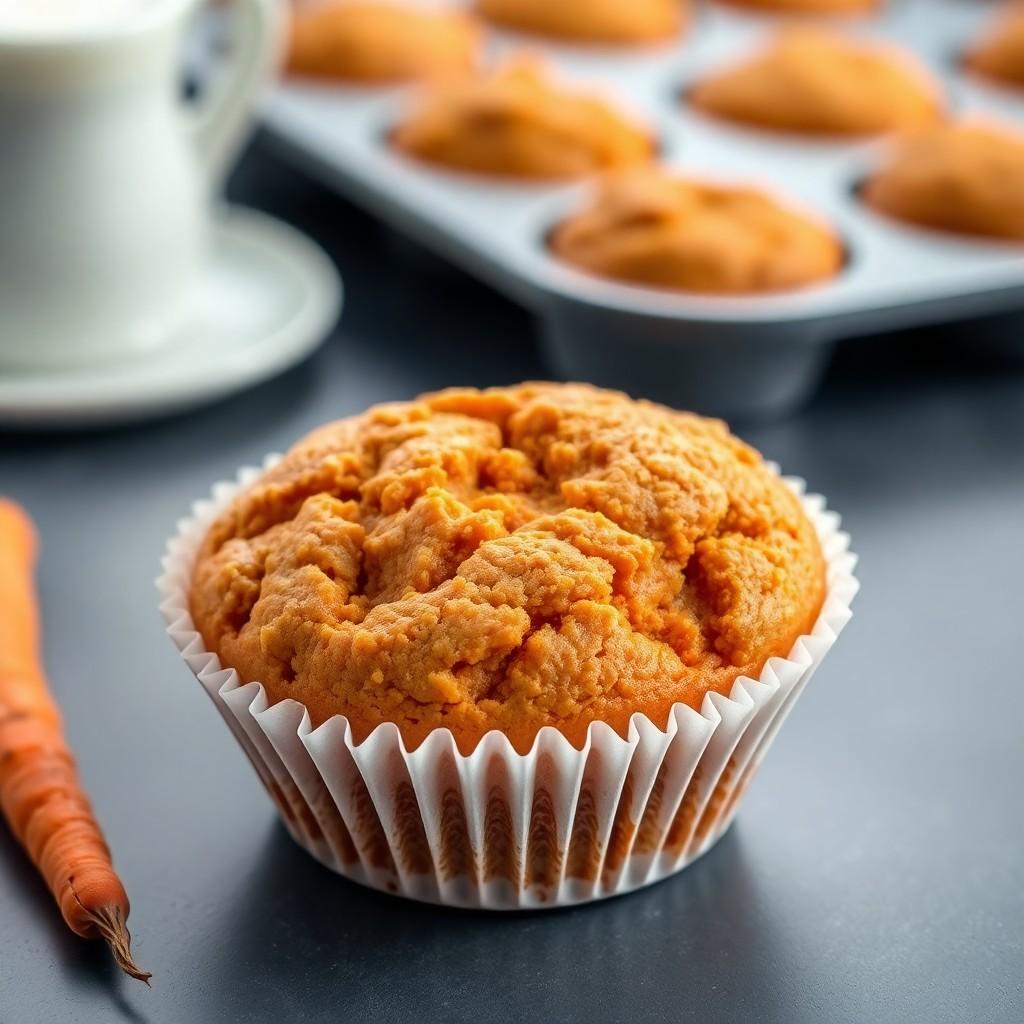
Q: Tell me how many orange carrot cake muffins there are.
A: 9